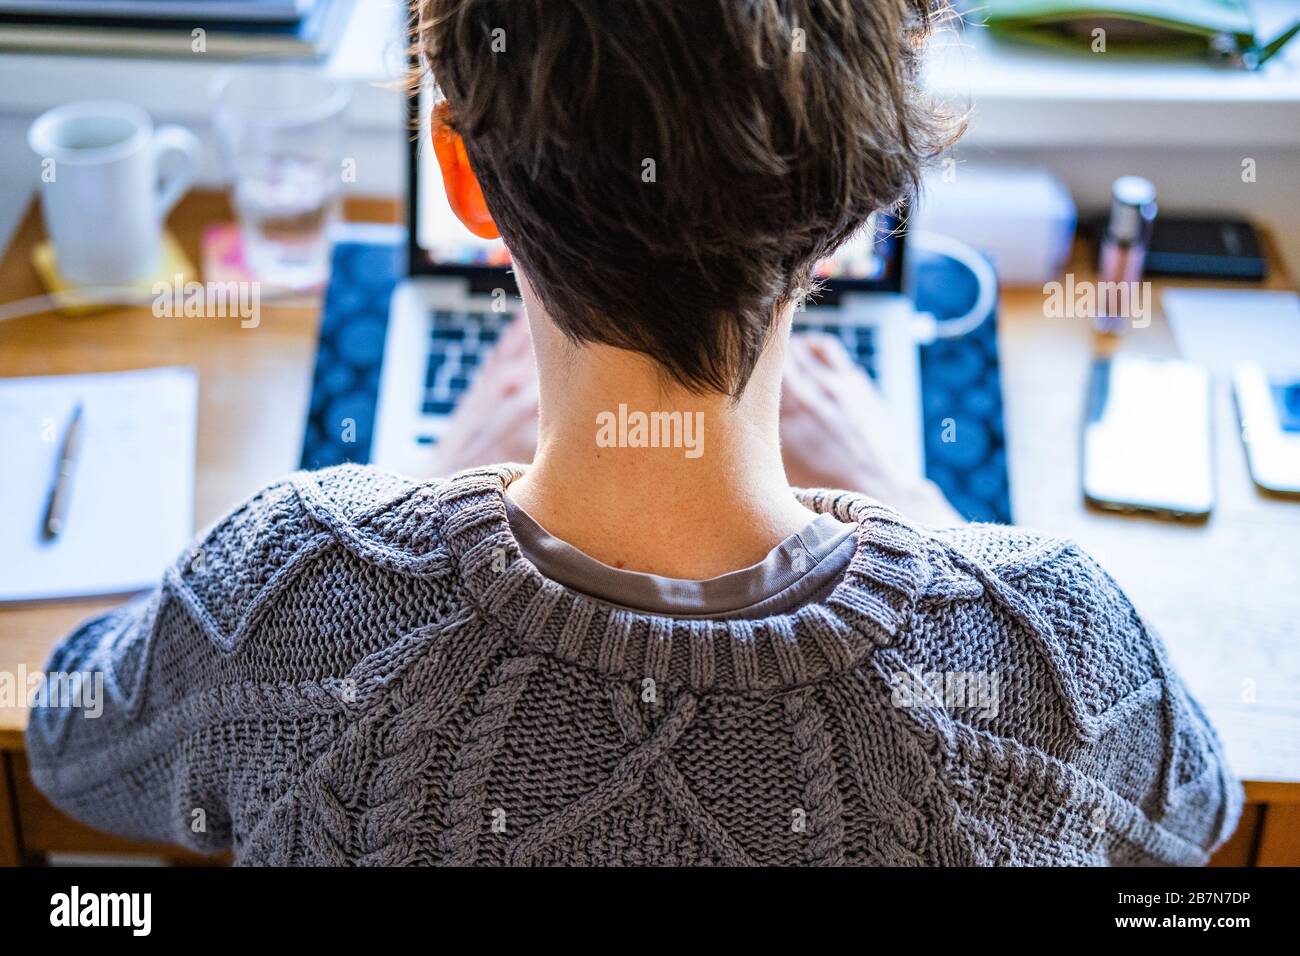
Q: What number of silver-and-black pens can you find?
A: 1